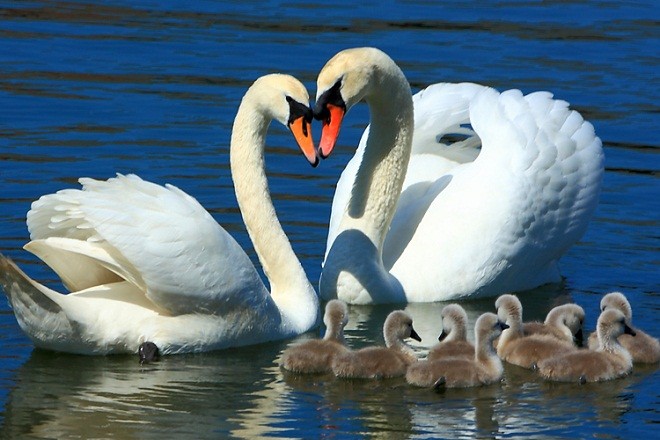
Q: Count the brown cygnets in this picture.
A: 8